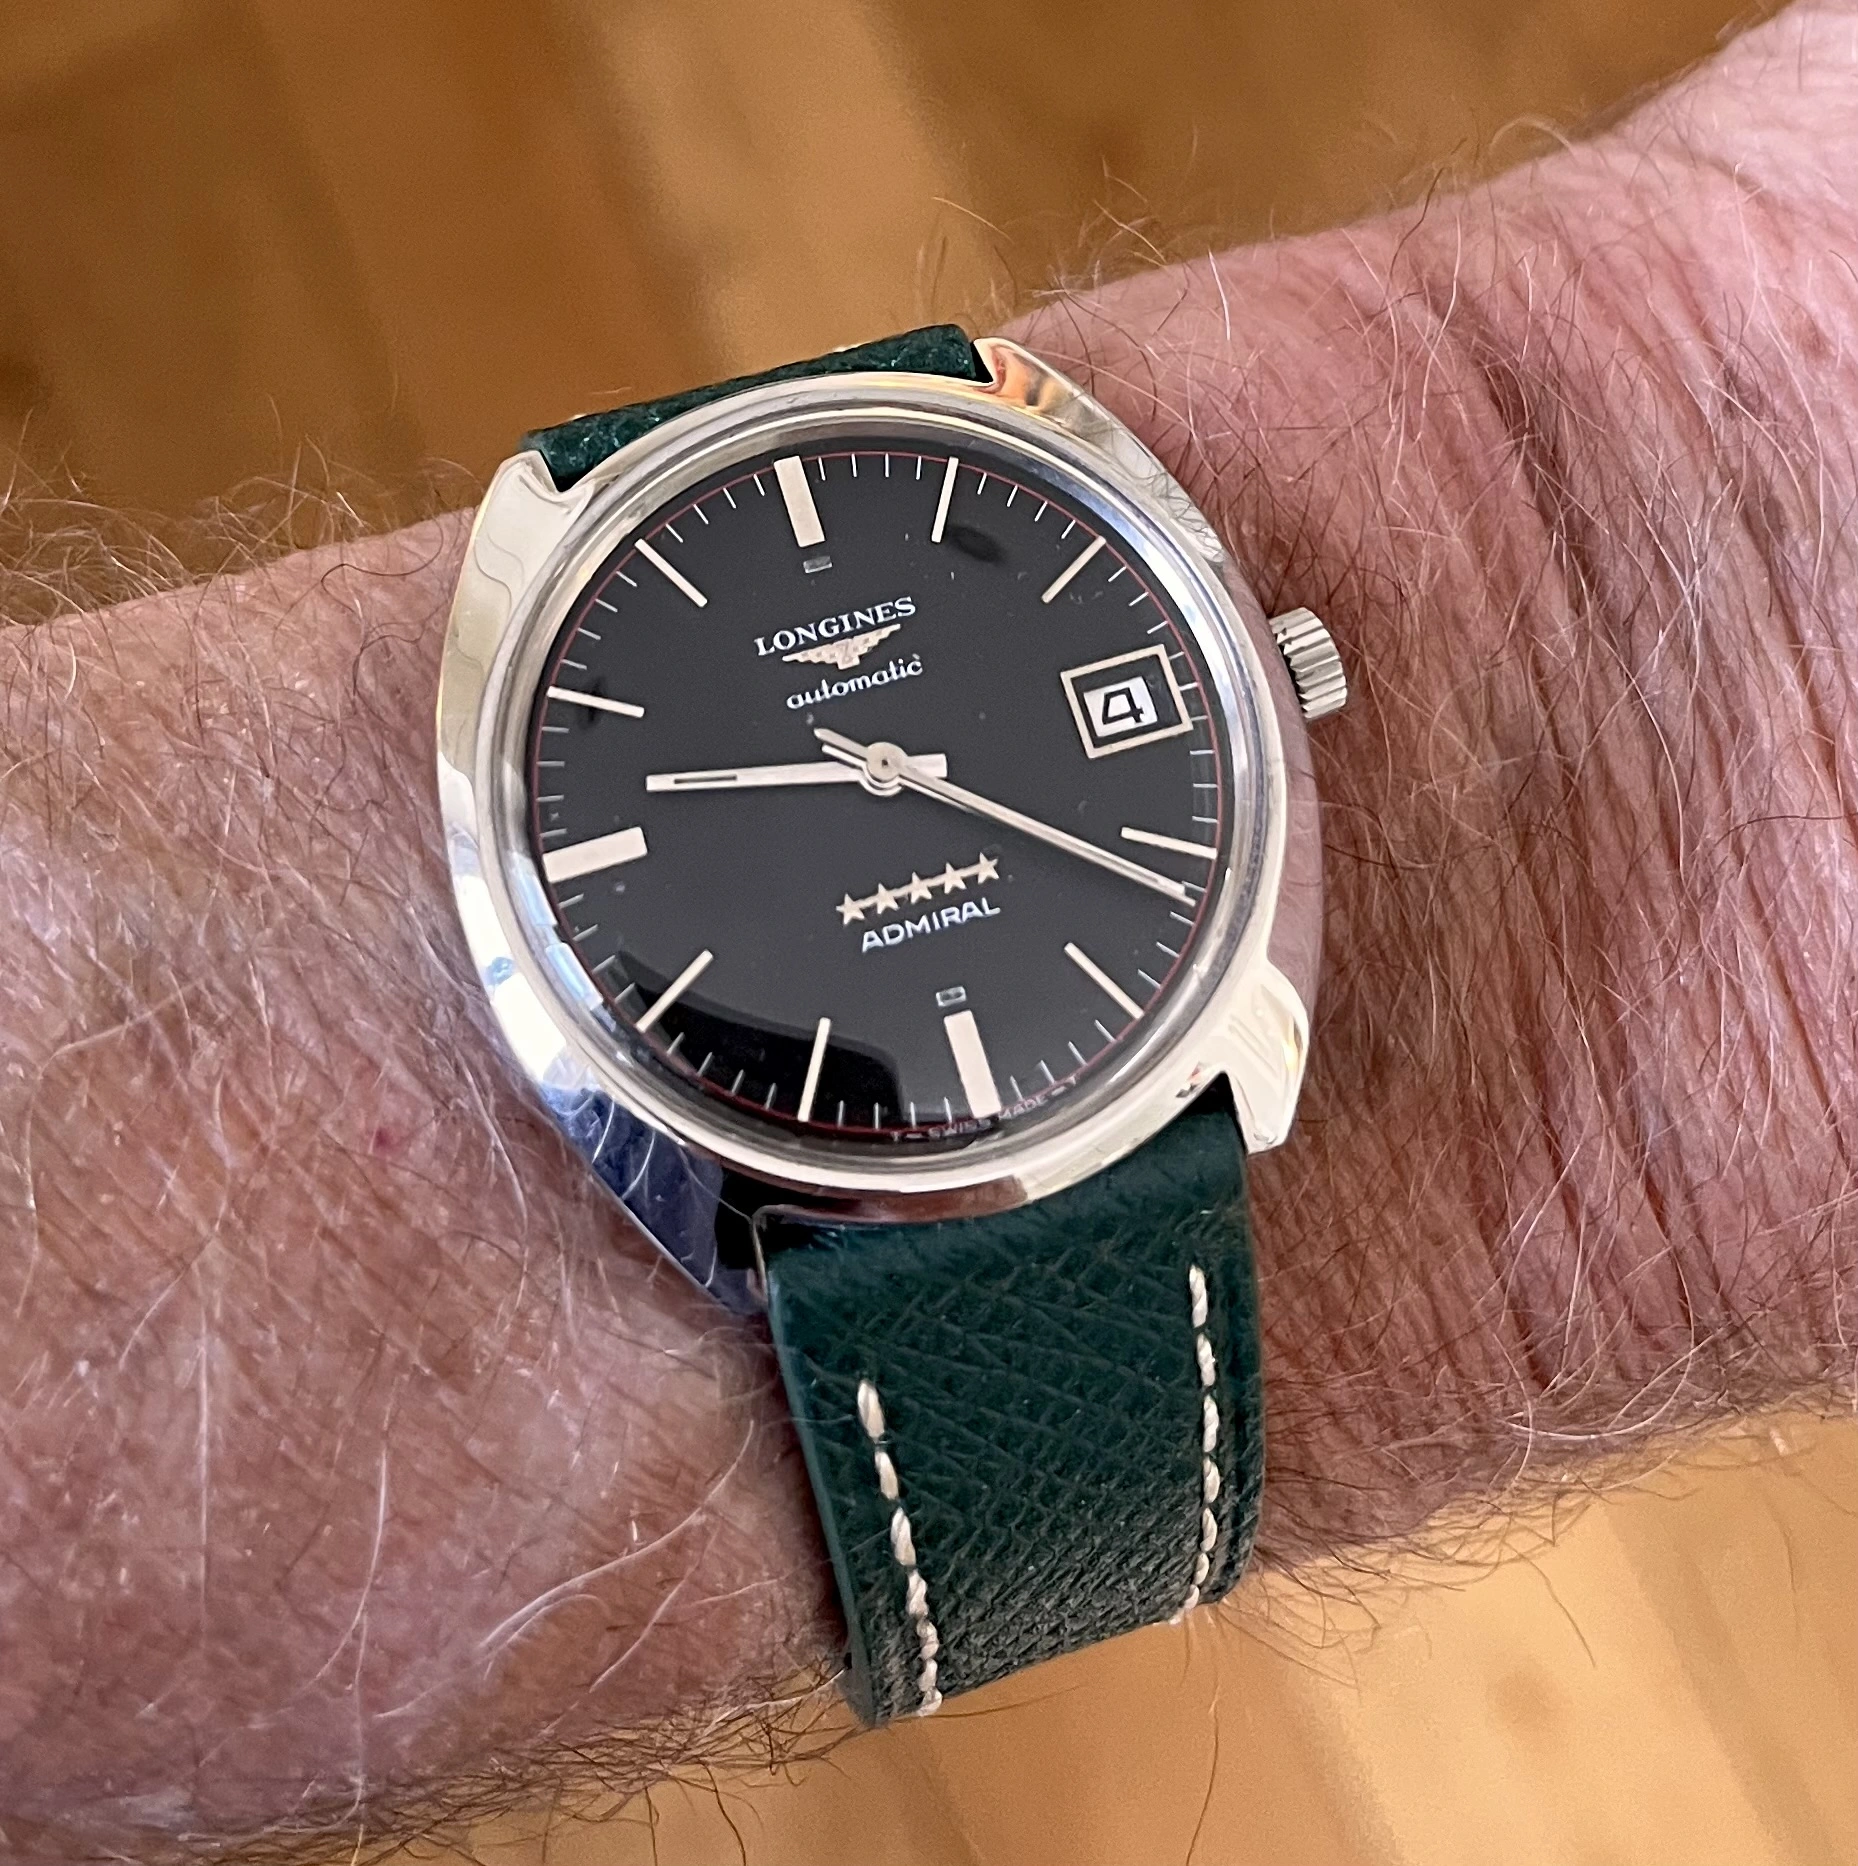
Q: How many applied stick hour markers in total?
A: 11